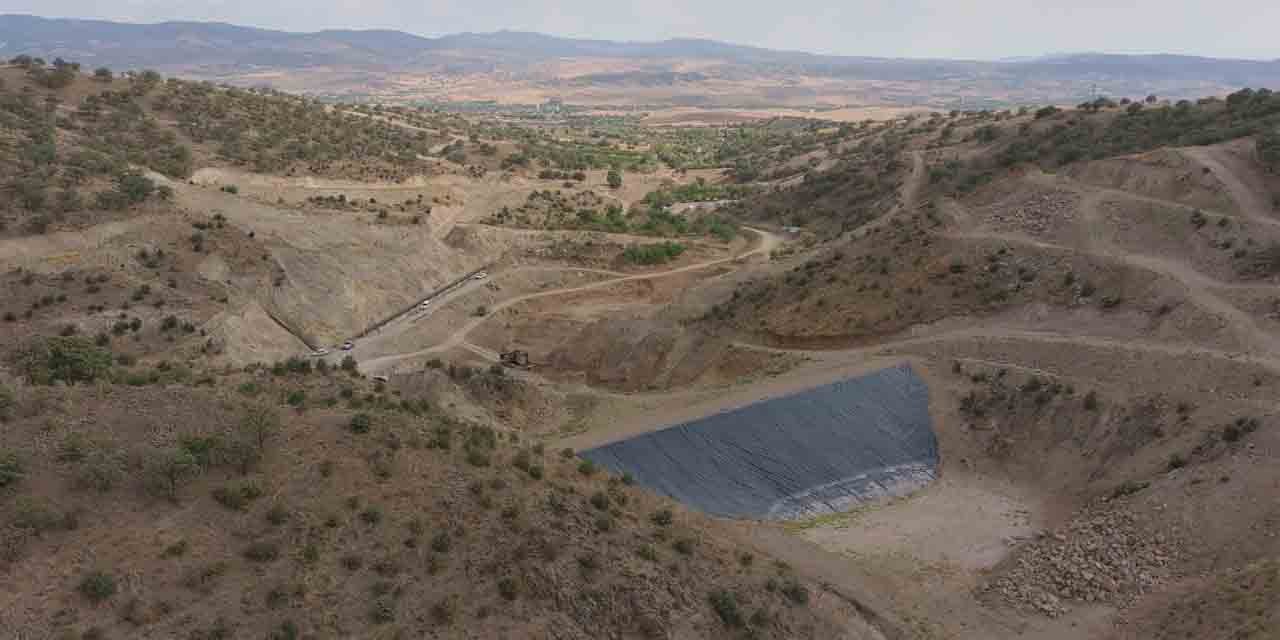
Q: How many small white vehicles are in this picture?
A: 4